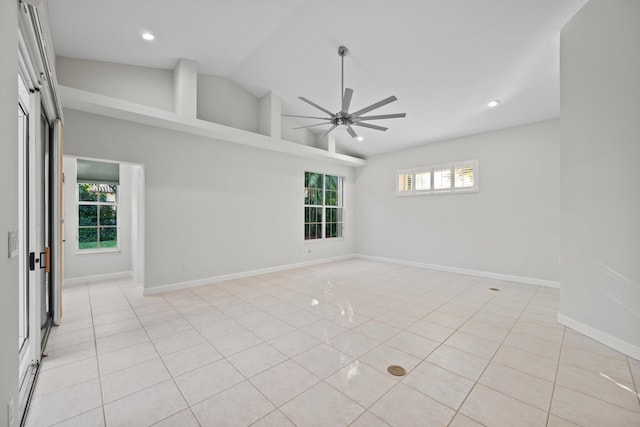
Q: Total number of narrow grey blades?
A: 9